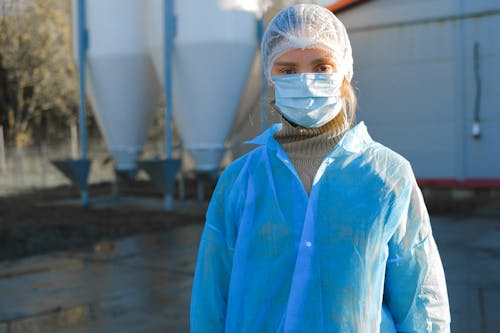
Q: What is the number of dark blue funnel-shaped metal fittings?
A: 2